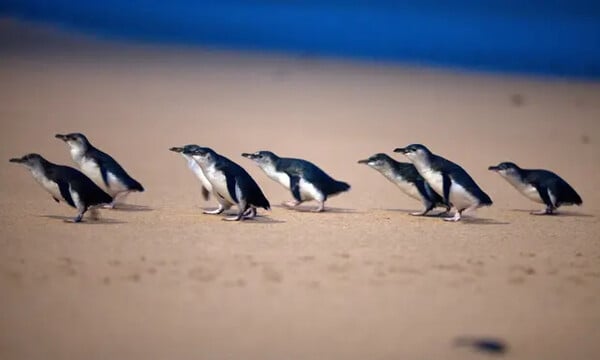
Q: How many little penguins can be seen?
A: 8